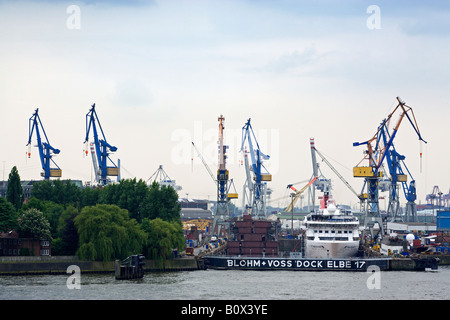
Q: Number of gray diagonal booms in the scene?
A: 2